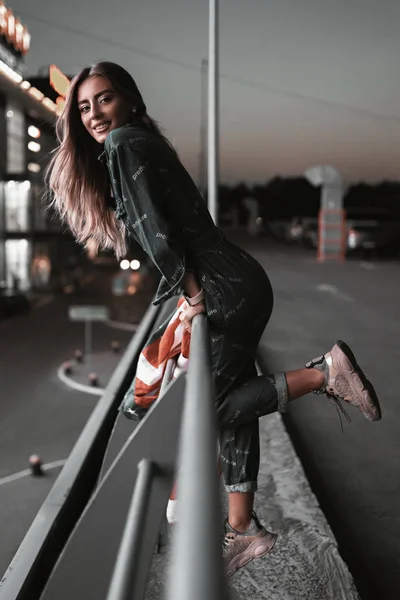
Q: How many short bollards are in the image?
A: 5